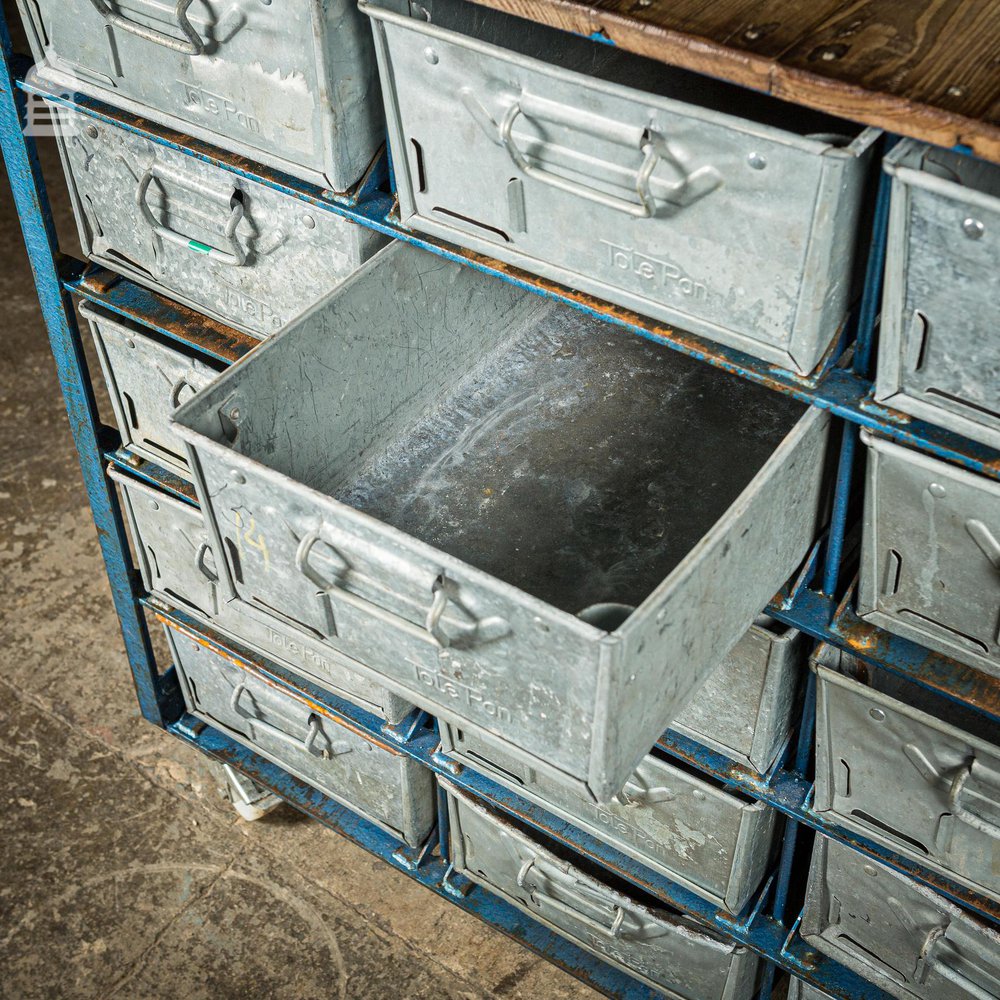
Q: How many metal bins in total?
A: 15